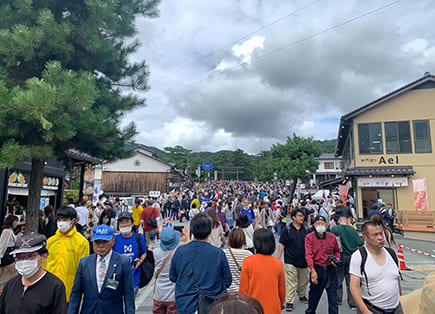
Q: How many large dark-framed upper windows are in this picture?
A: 3